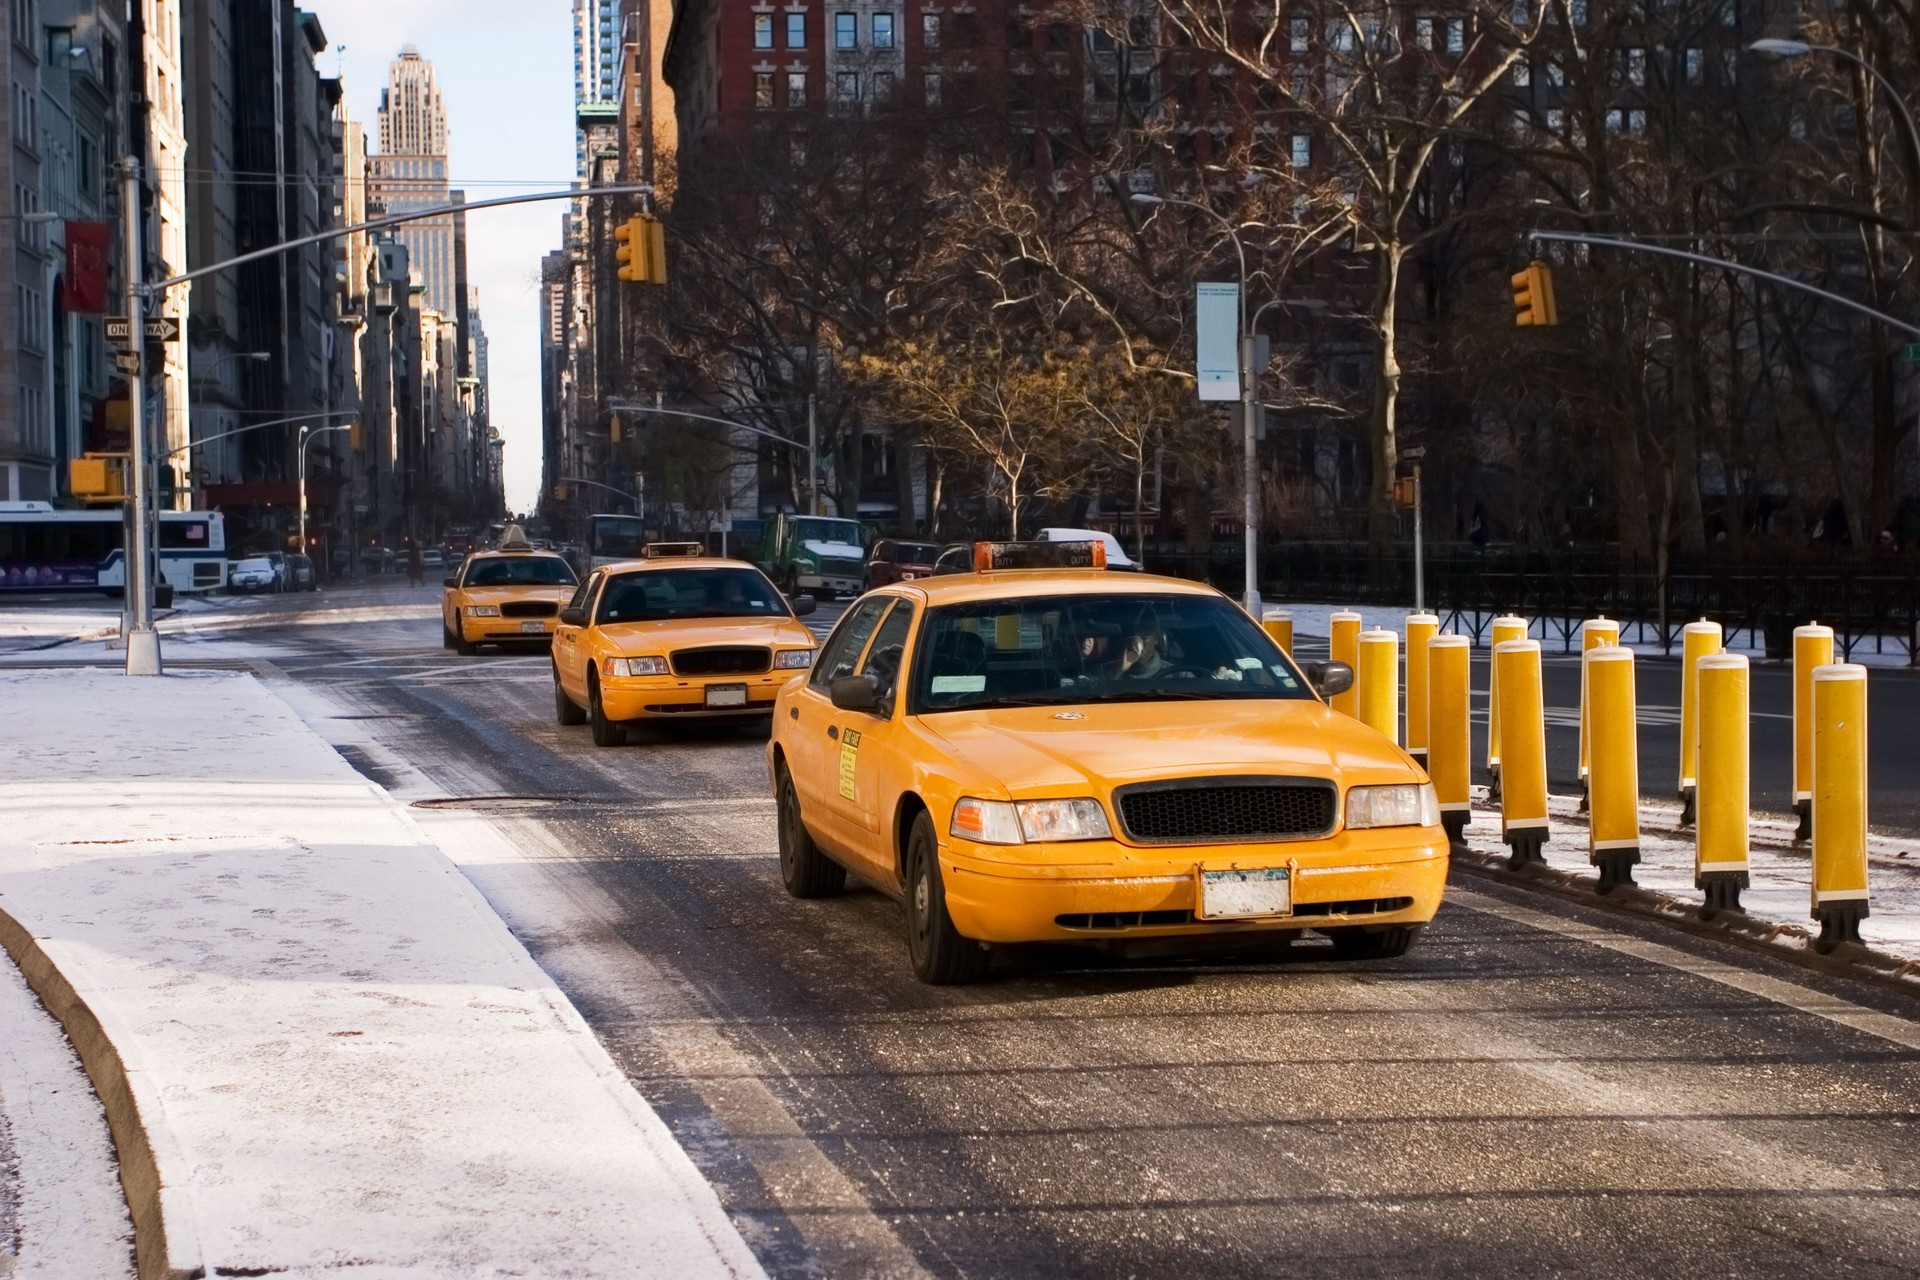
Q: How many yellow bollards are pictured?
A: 13